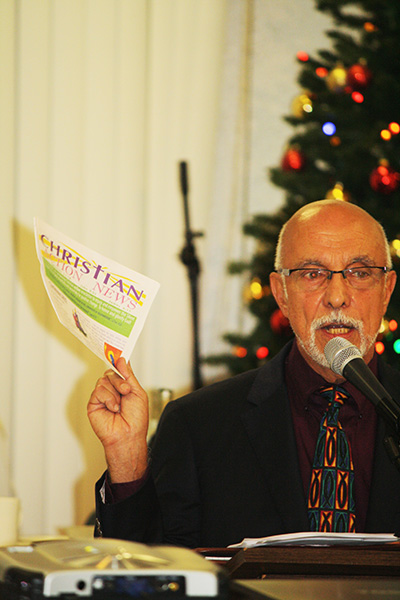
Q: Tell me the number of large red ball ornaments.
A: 4